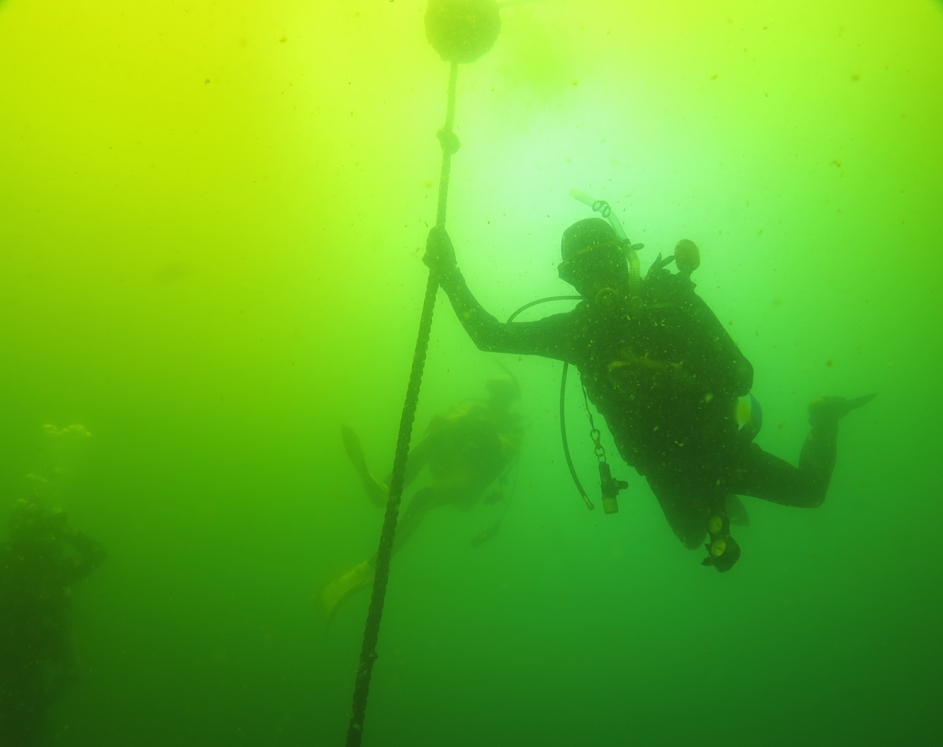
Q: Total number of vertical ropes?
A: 1